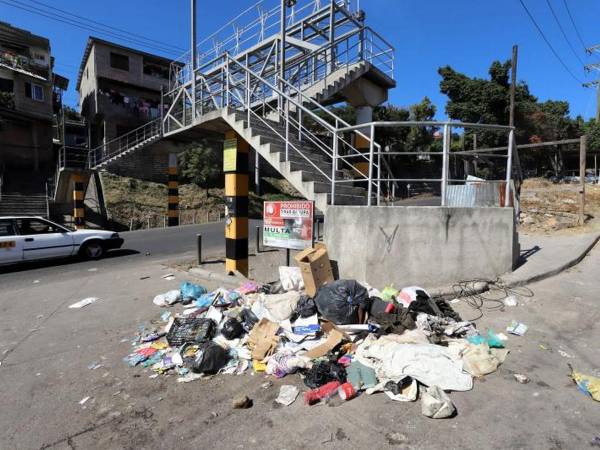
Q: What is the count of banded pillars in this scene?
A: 4